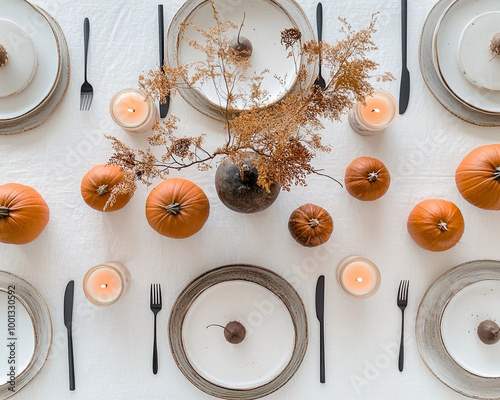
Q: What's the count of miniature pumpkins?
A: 7